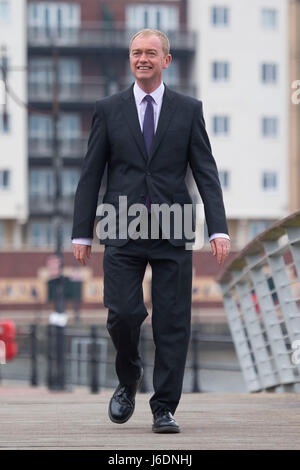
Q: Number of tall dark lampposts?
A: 1